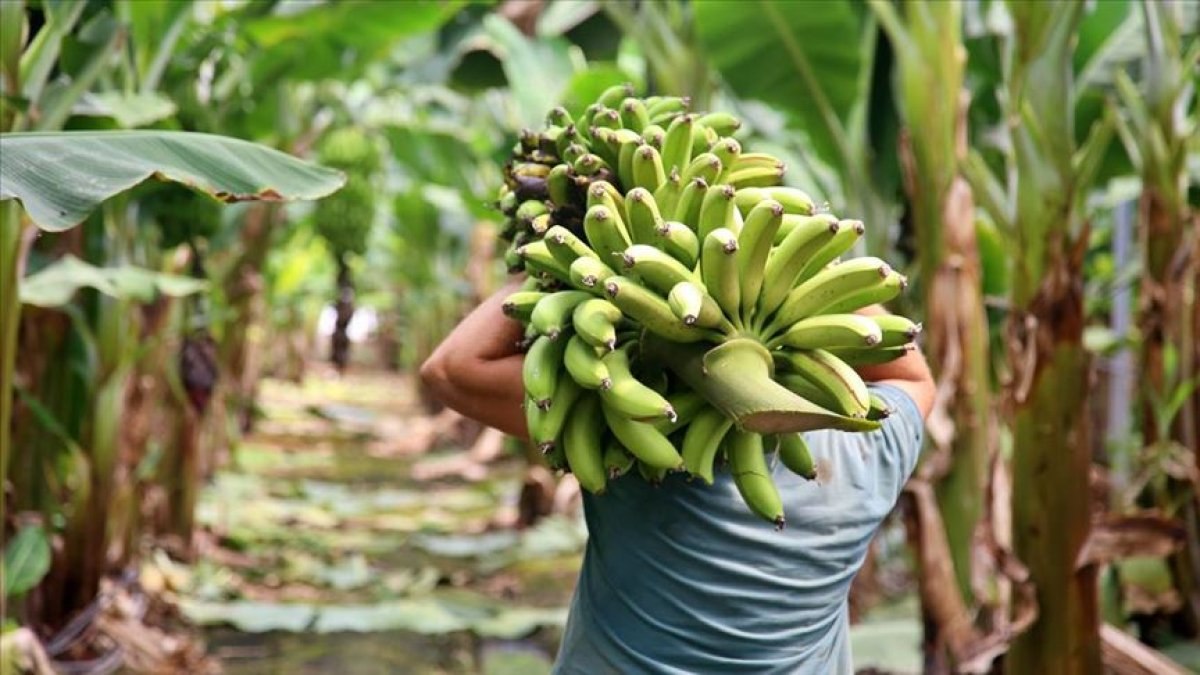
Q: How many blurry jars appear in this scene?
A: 0